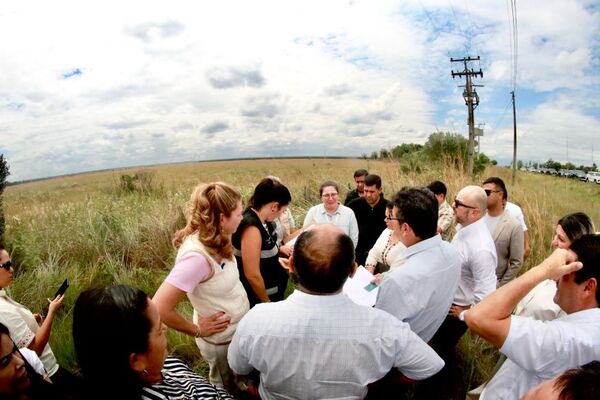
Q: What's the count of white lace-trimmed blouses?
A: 1